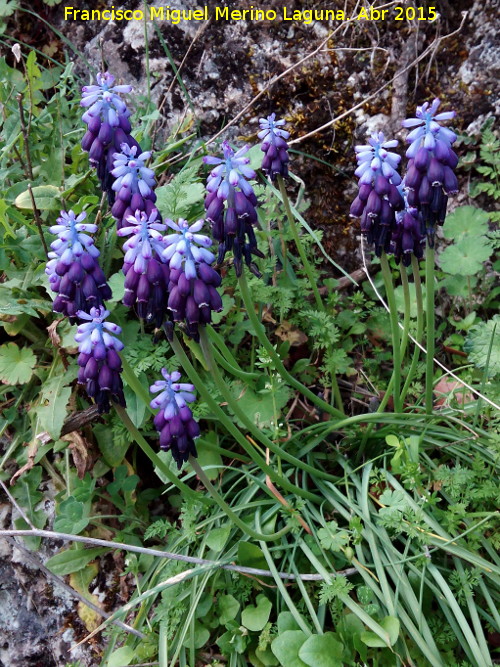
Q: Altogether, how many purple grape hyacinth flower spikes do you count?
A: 12